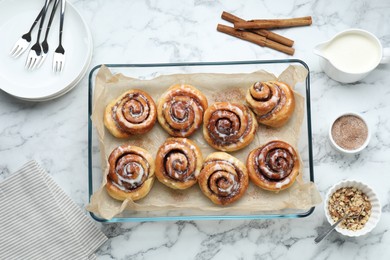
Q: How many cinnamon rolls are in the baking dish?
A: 8